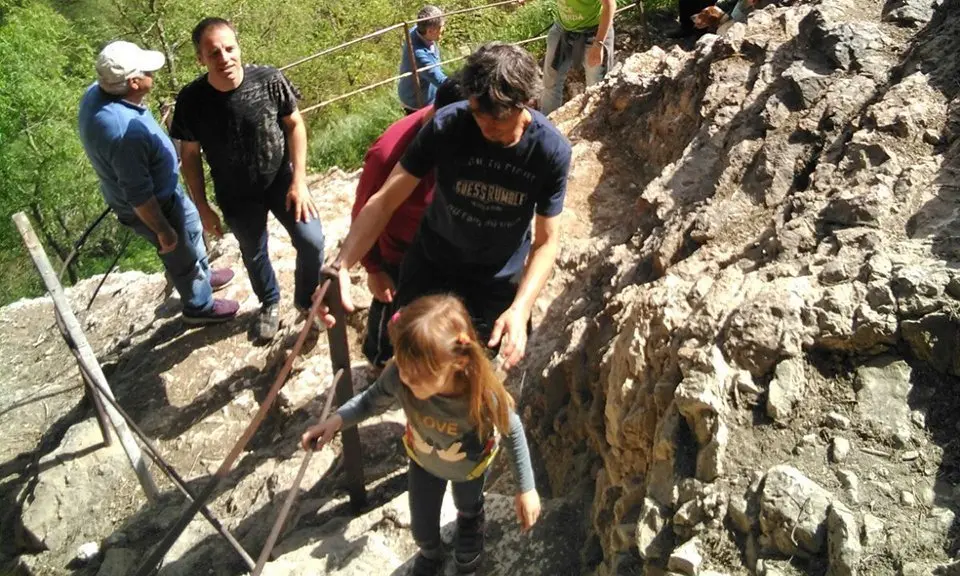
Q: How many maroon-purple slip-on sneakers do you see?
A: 2